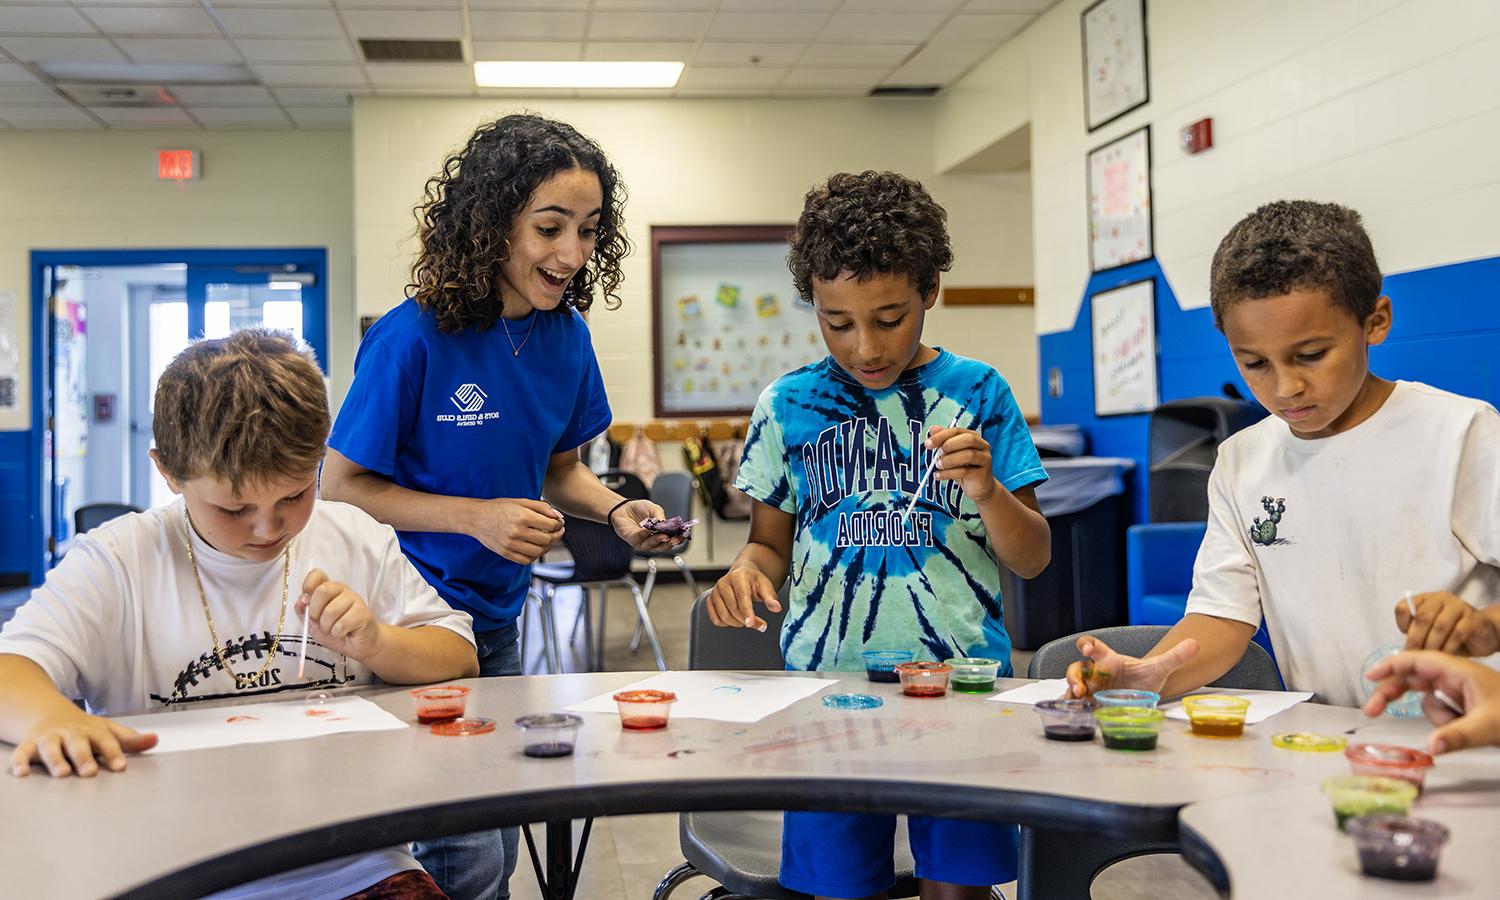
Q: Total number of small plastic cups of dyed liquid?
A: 13